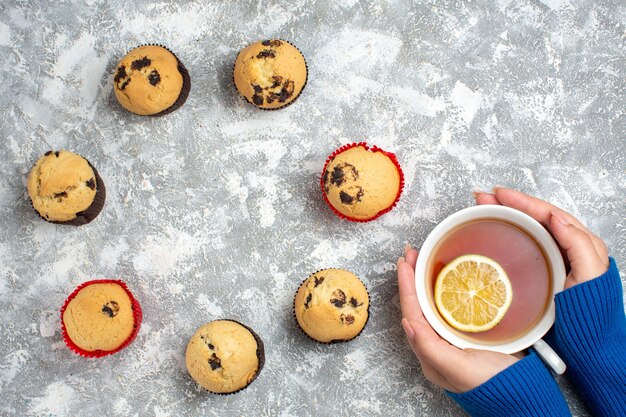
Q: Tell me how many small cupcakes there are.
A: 7